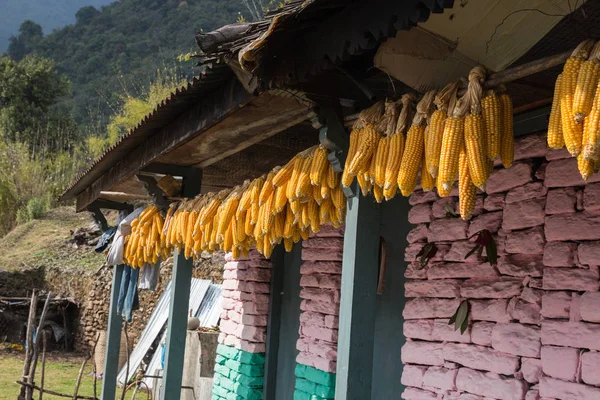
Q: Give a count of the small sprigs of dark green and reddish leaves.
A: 3